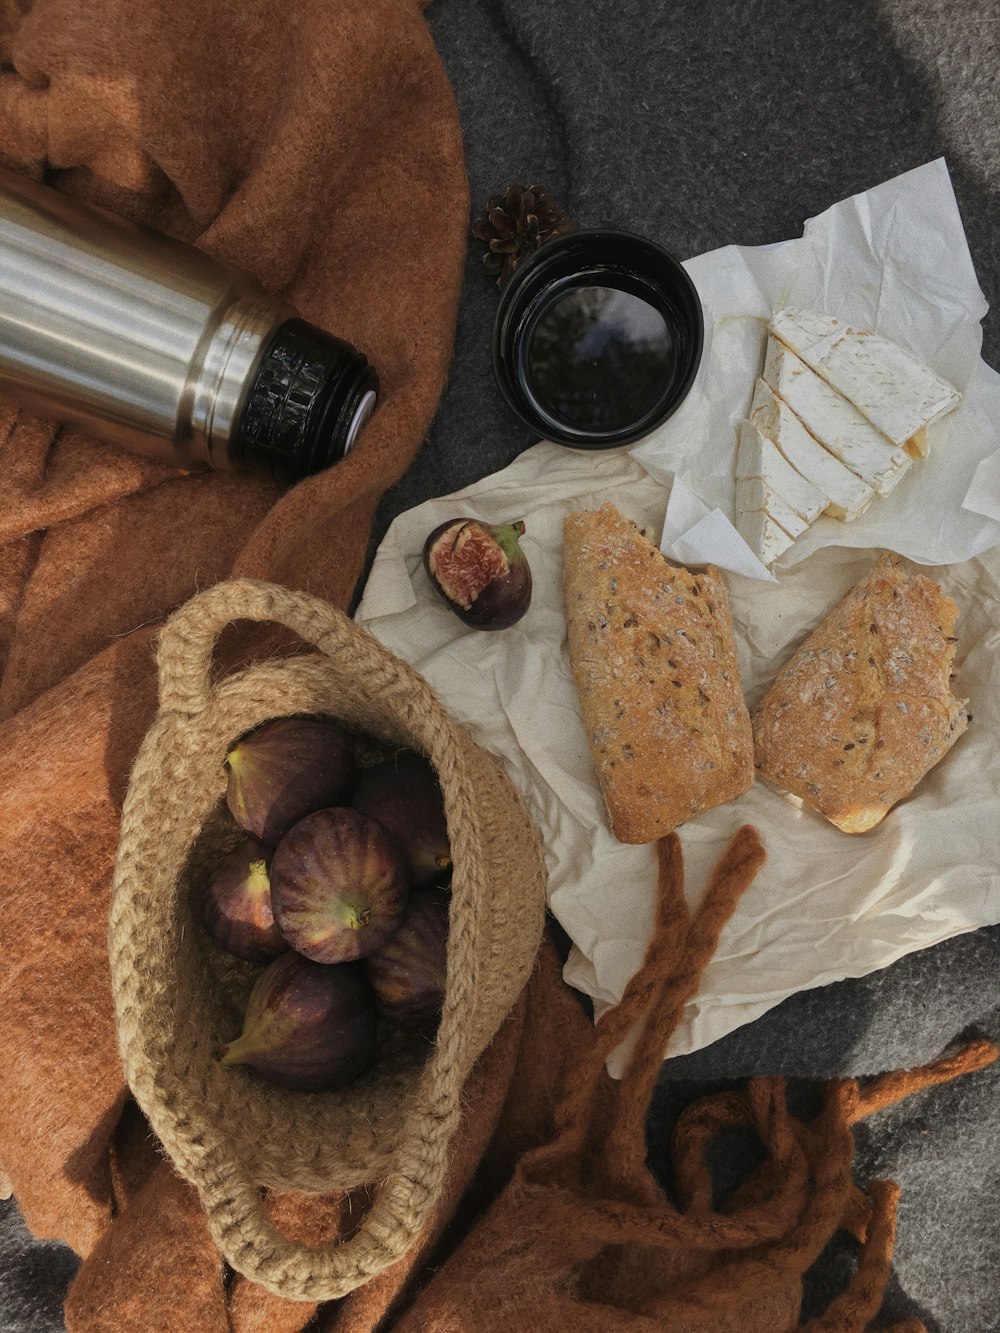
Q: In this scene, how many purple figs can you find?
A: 7